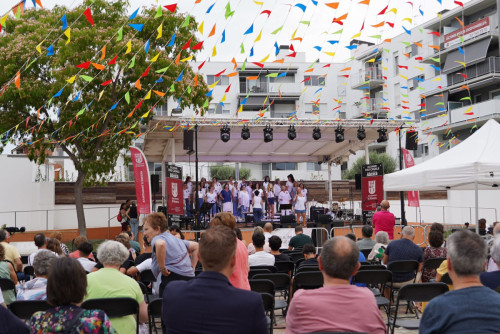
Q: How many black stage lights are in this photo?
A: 8